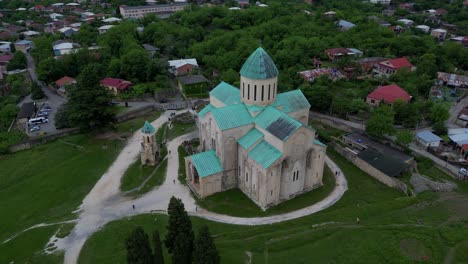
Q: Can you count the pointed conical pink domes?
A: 0